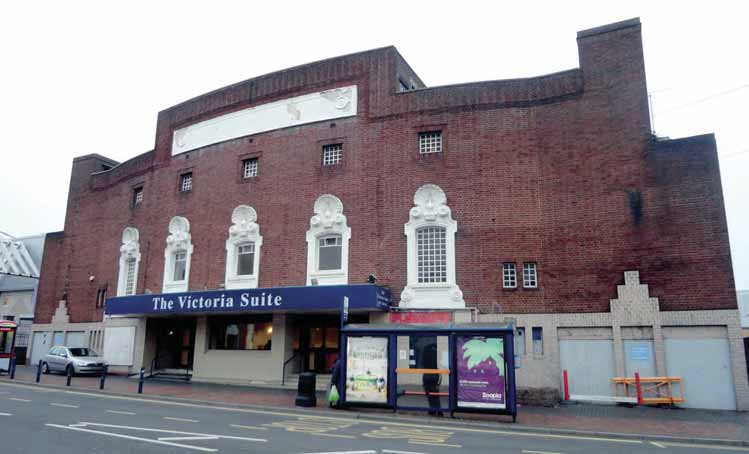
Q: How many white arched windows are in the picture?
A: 5